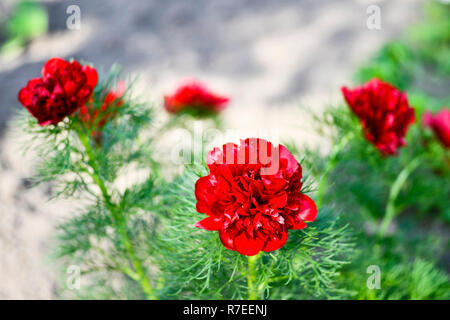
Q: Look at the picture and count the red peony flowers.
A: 6